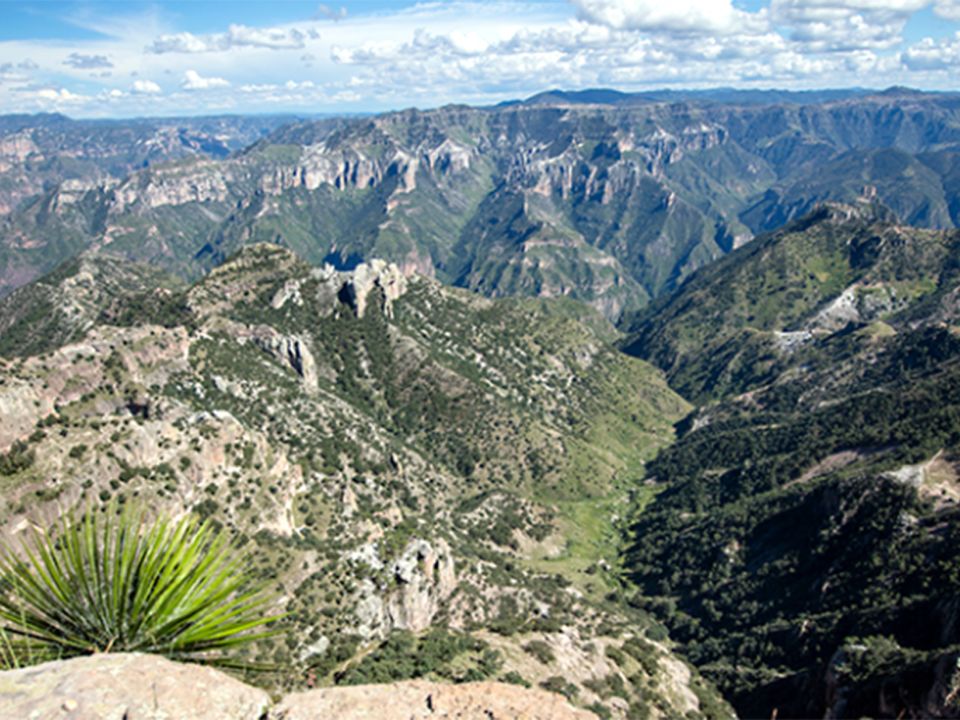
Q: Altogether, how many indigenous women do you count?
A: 0